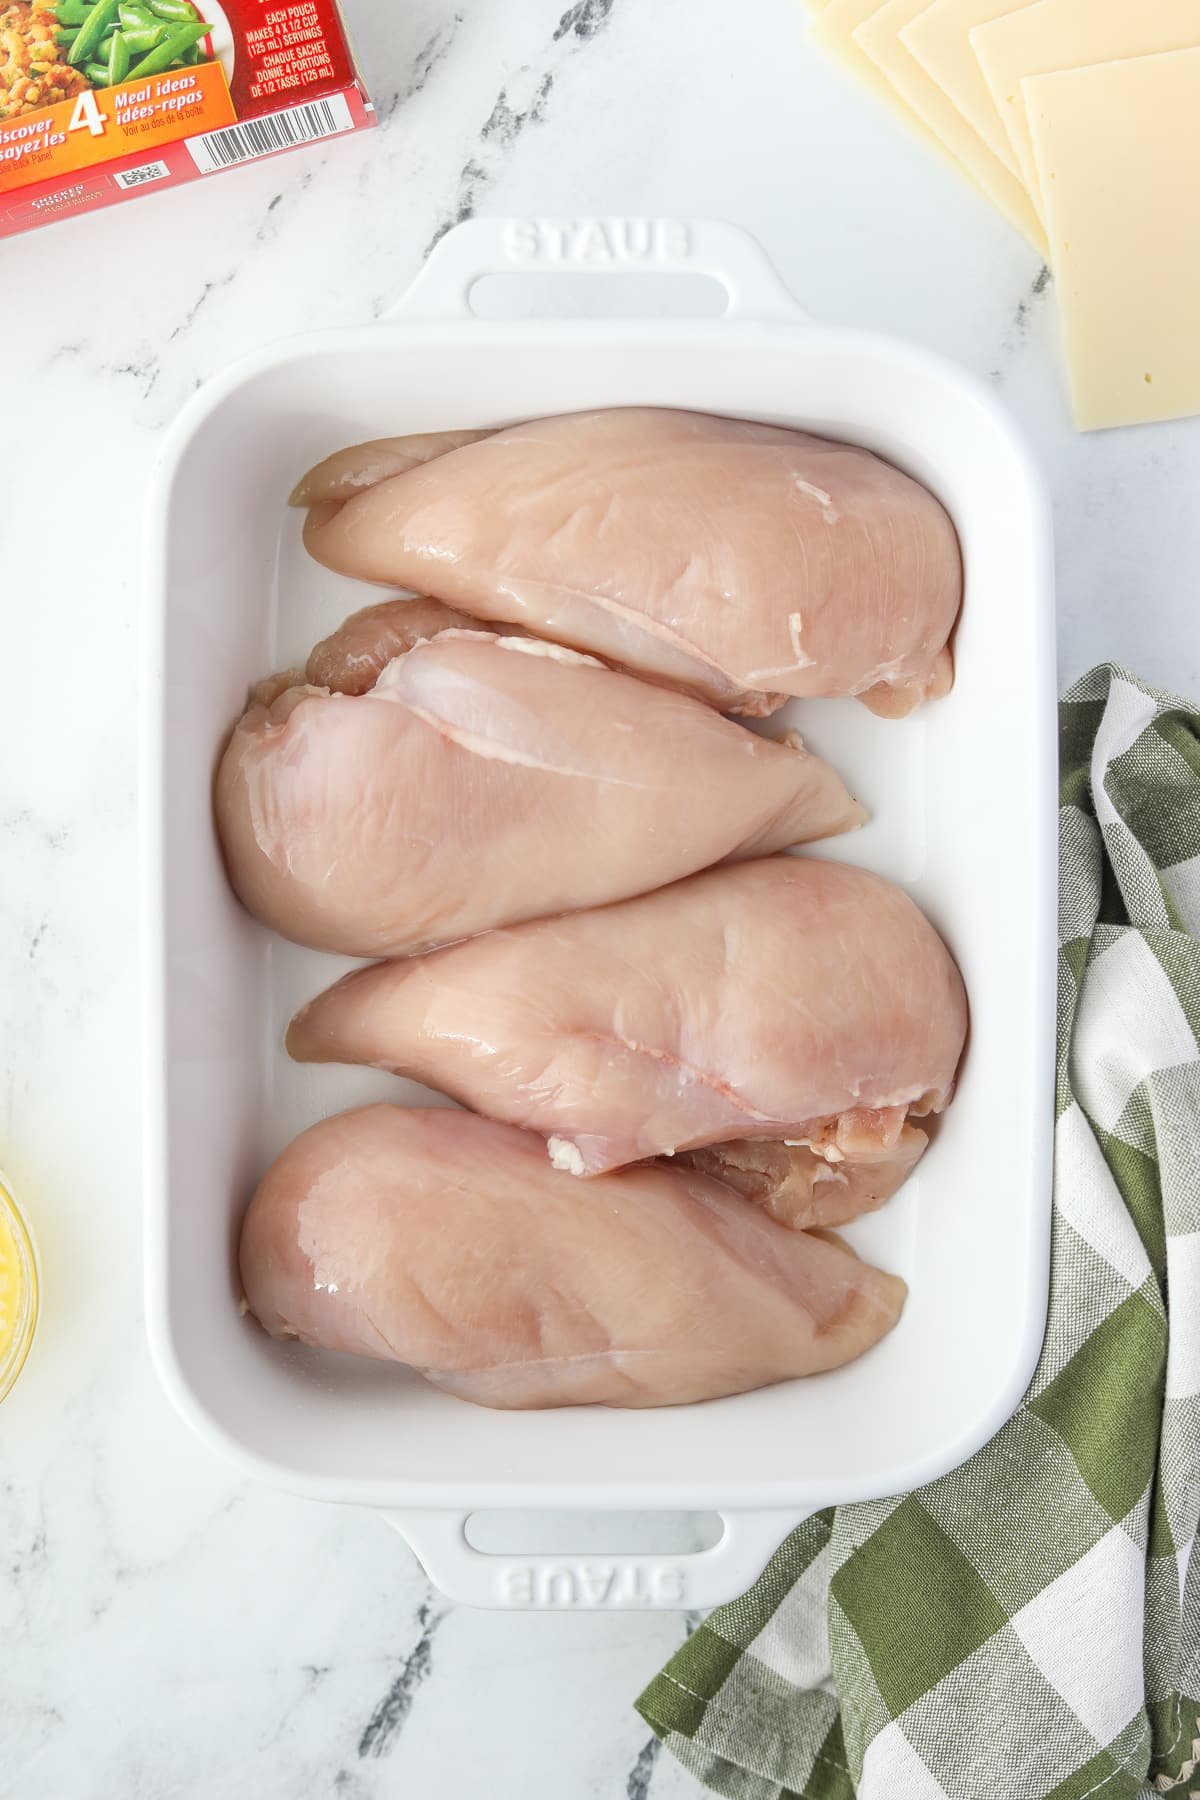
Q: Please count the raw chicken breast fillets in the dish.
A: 4